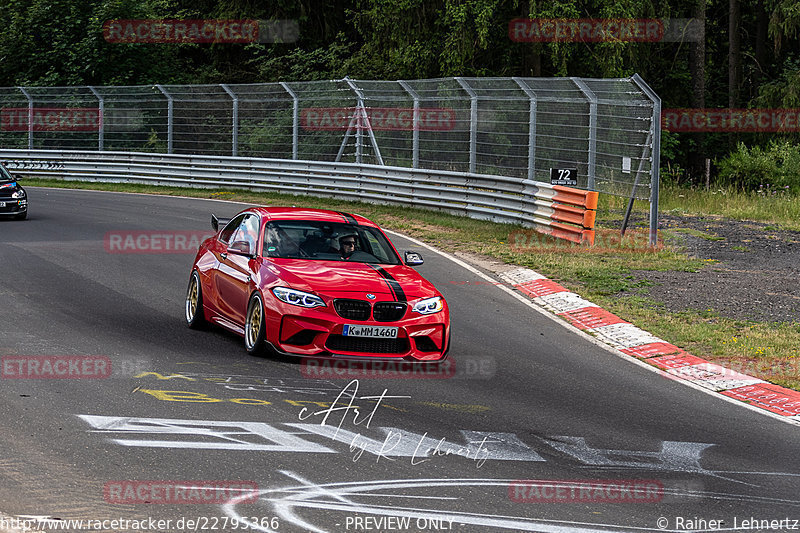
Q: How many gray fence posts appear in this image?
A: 11